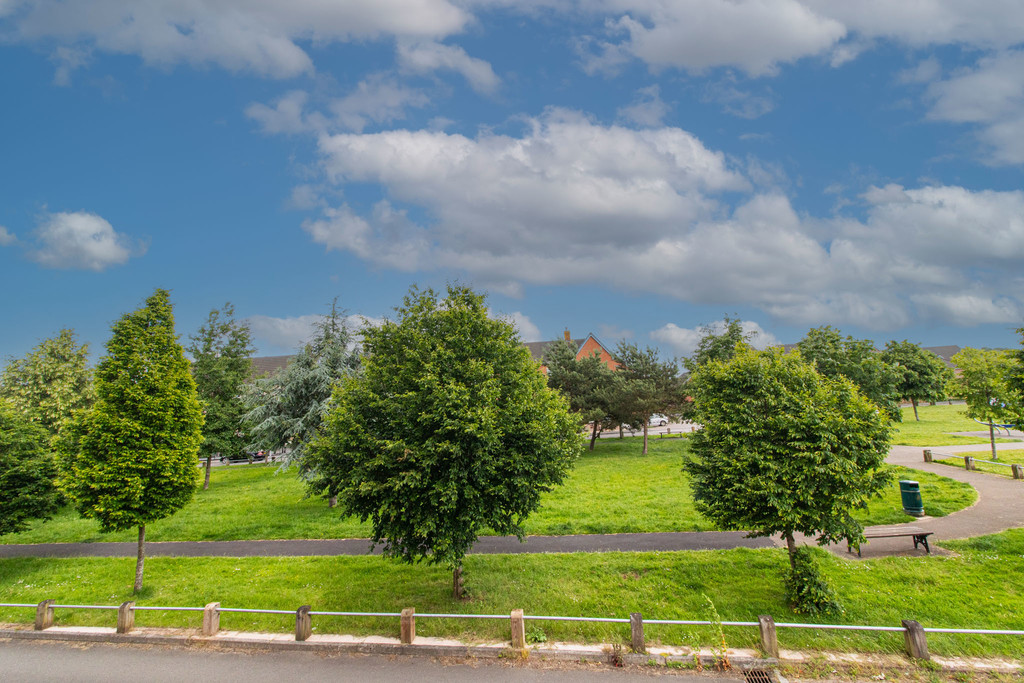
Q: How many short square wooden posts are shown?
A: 12